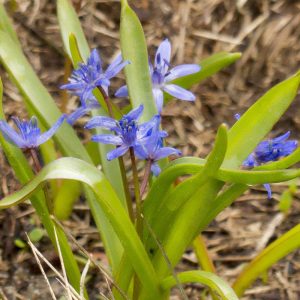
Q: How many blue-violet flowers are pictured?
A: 6